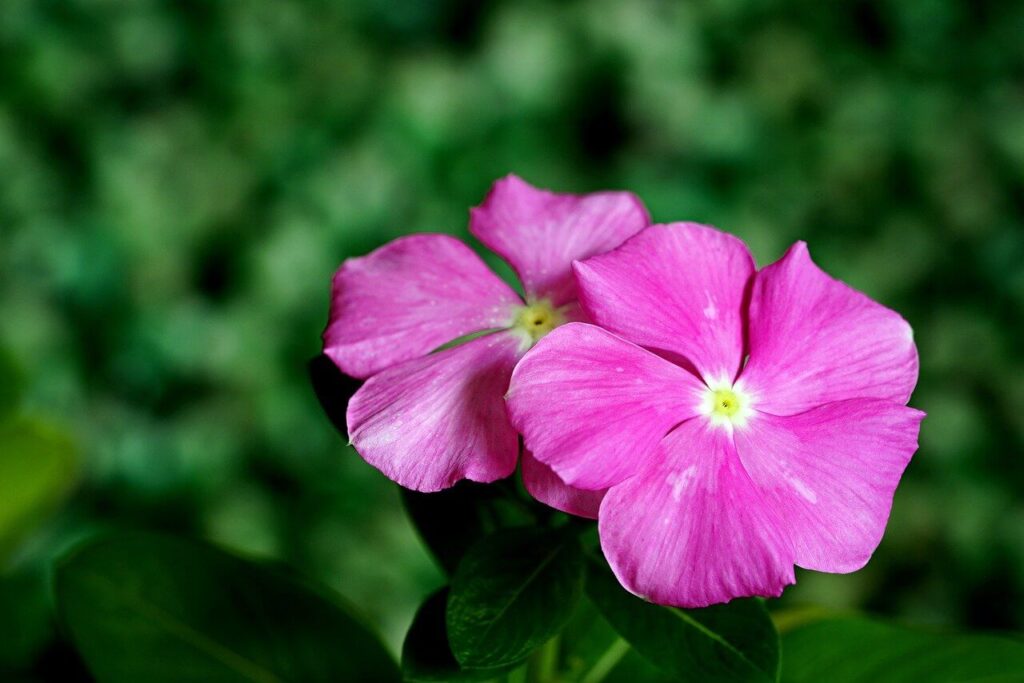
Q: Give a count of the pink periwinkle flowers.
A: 2